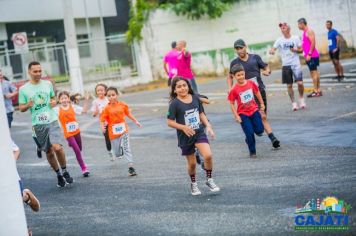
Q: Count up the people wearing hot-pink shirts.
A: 3